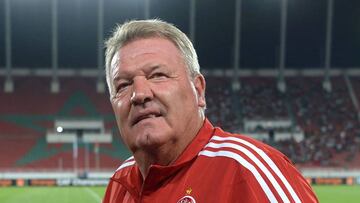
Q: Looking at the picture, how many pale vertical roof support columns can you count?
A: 8